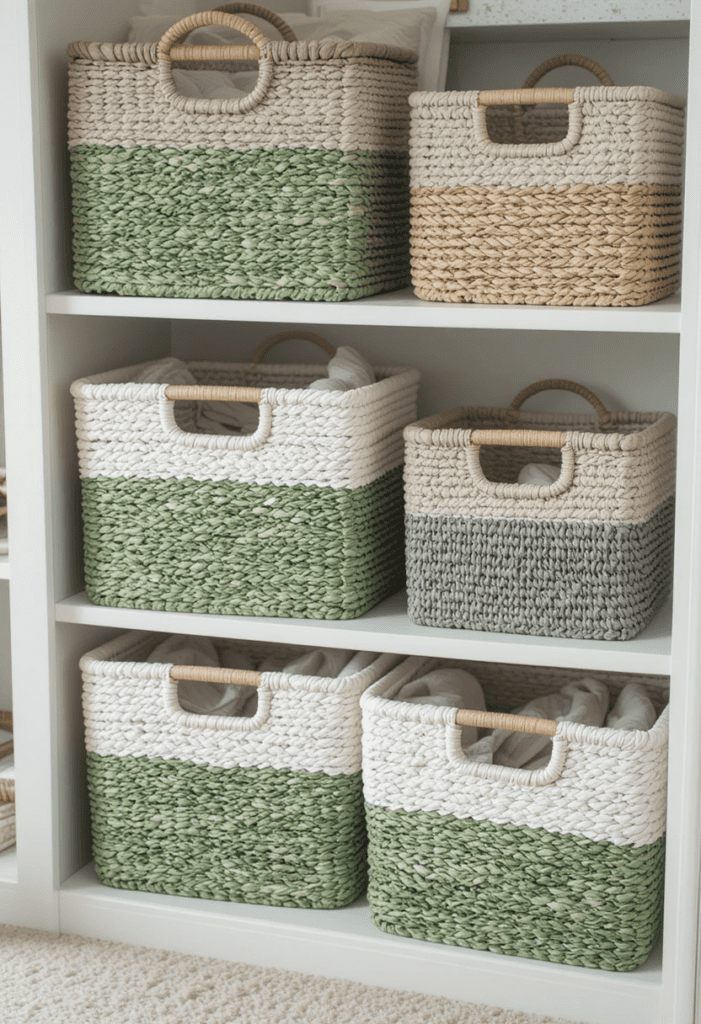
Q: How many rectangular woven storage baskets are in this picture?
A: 6